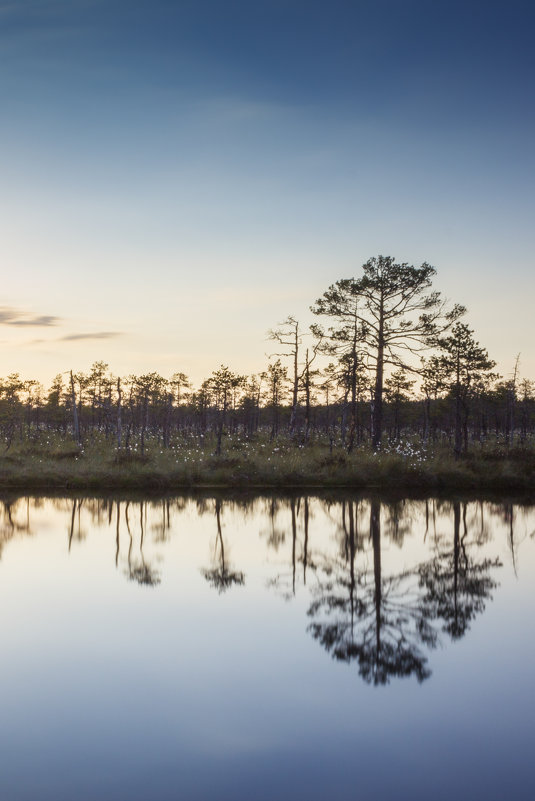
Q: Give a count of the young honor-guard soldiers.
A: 0